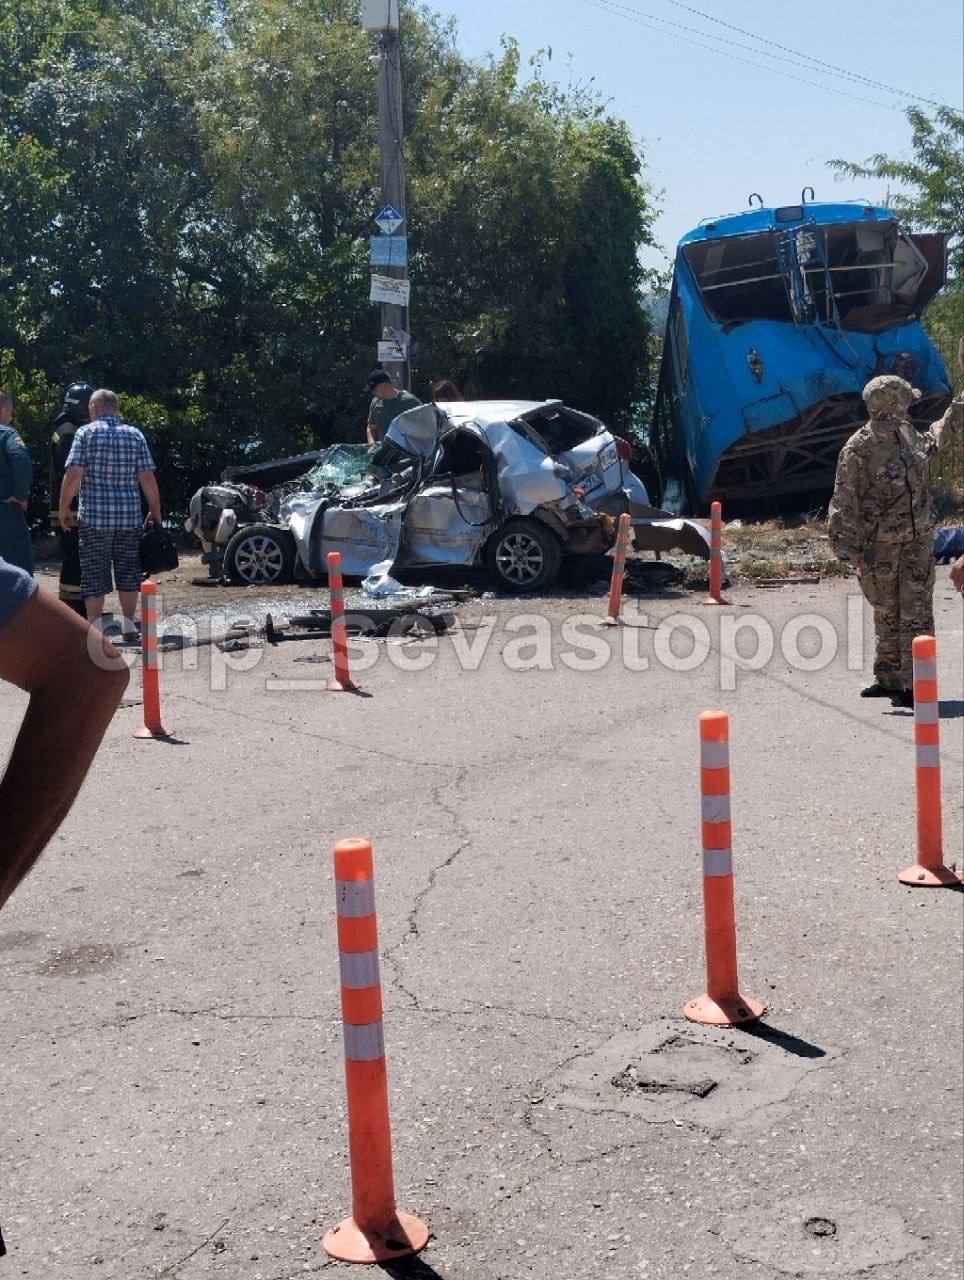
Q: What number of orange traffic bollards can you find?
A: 7